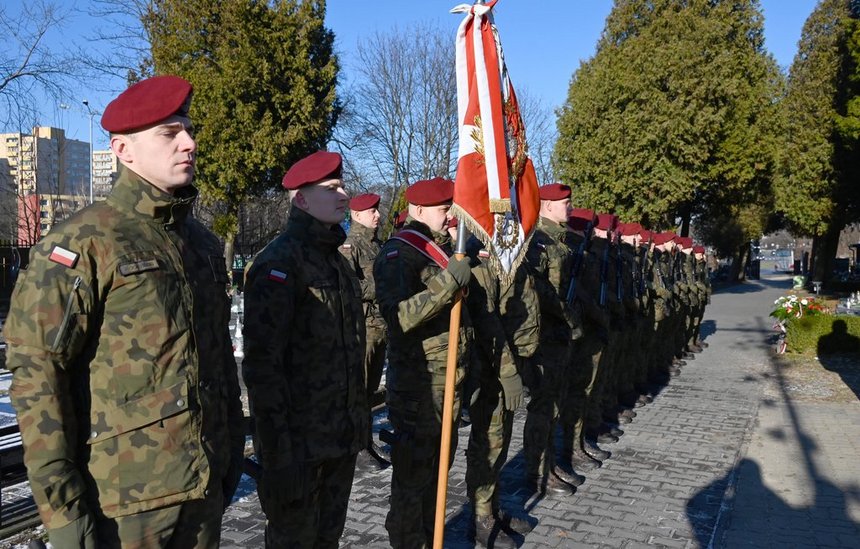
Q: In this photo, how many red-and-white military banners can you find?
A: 1